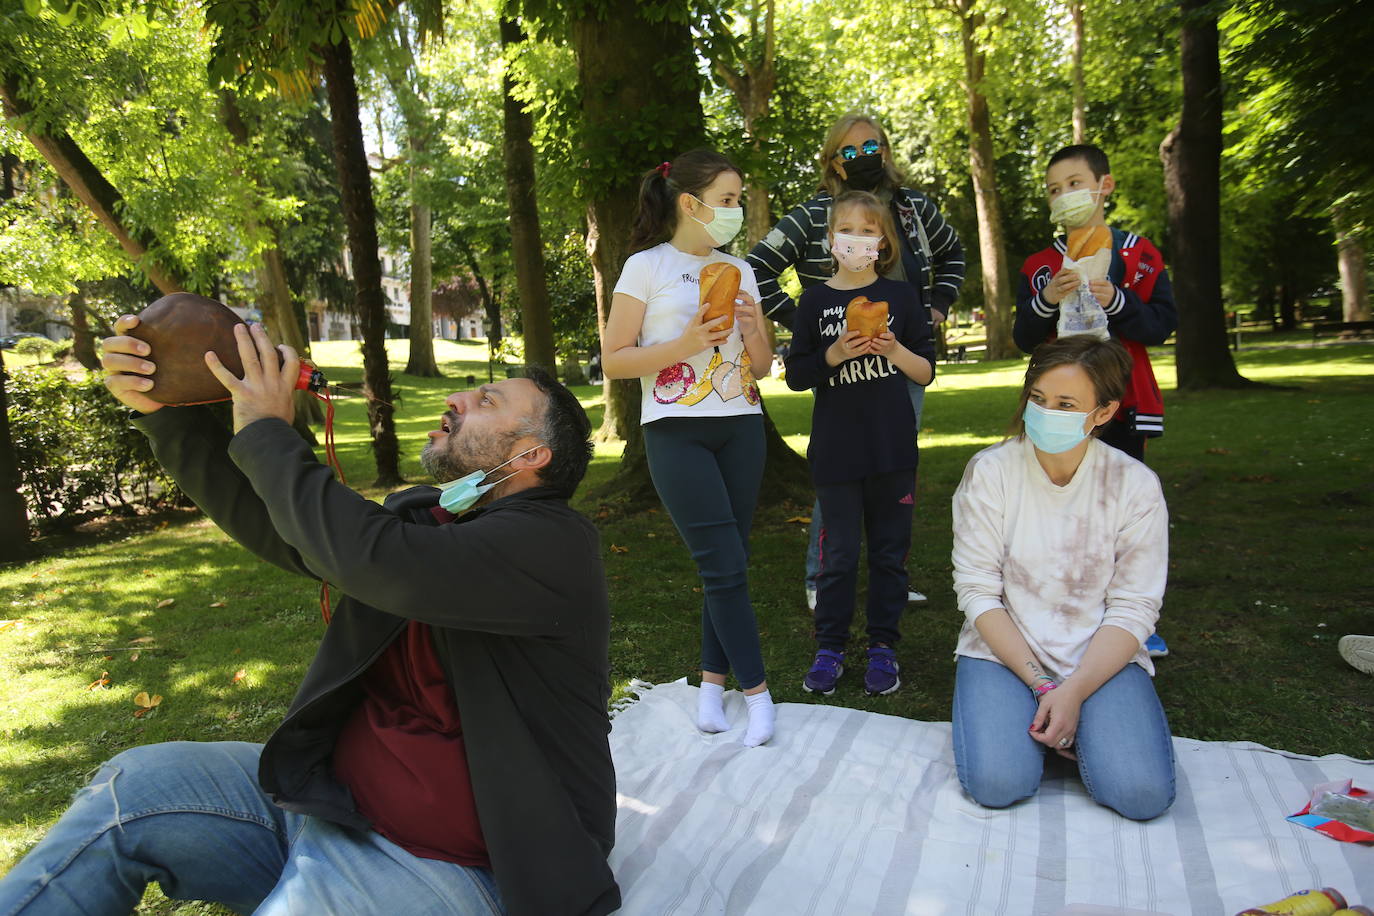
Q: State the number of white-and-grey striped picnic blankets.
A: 1